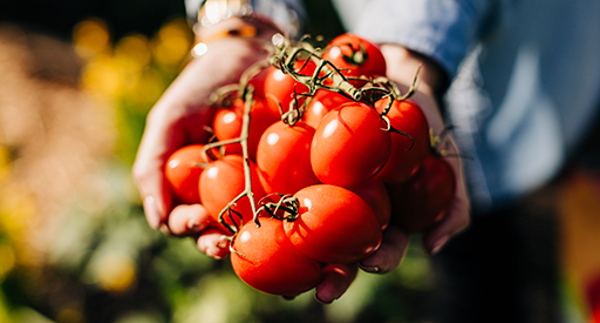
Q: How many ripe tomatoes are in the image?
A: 13